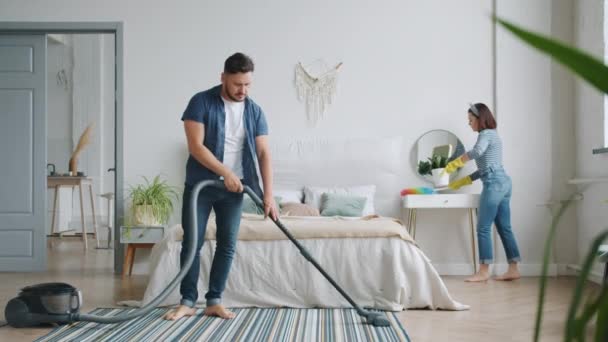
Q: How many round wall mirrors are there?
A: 1